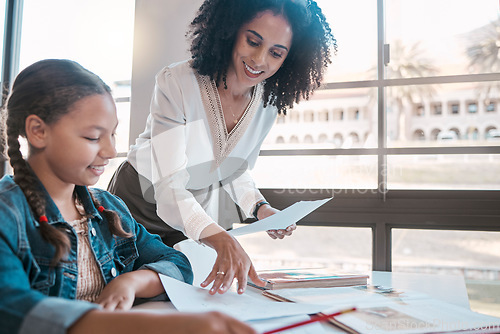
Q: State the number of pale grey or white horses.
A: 0